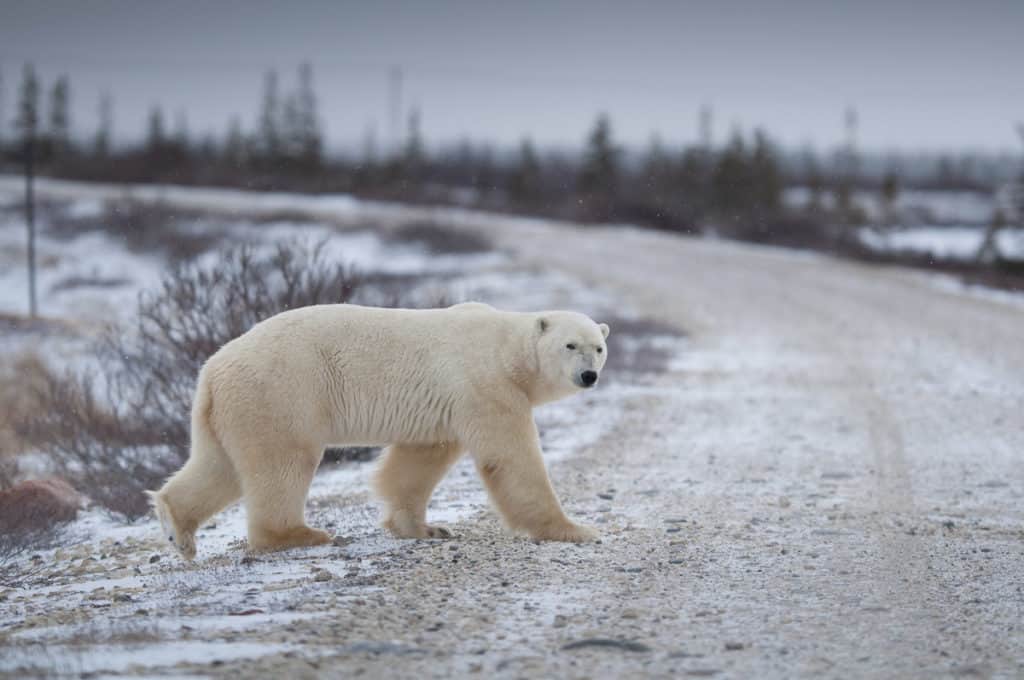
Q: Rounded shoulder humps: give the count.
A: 1